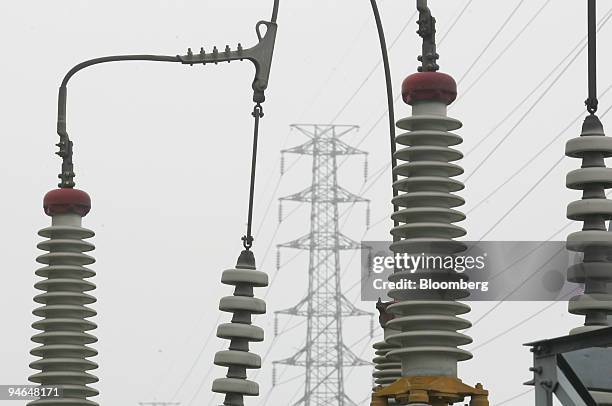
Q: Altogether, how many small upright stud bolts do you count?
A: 5